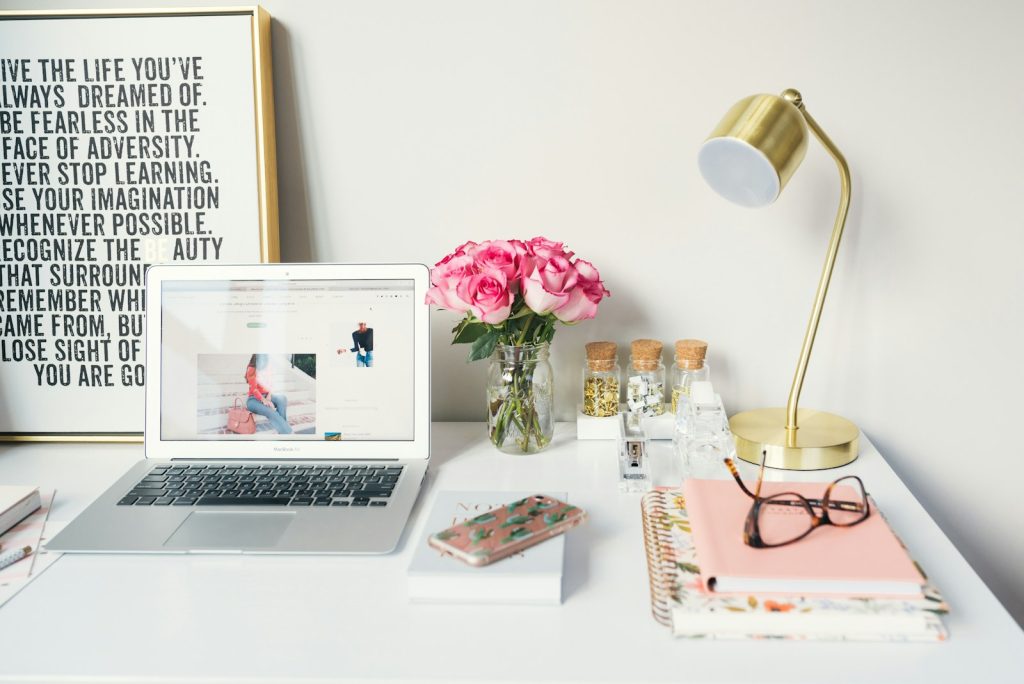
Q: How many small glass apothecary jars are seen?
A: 3